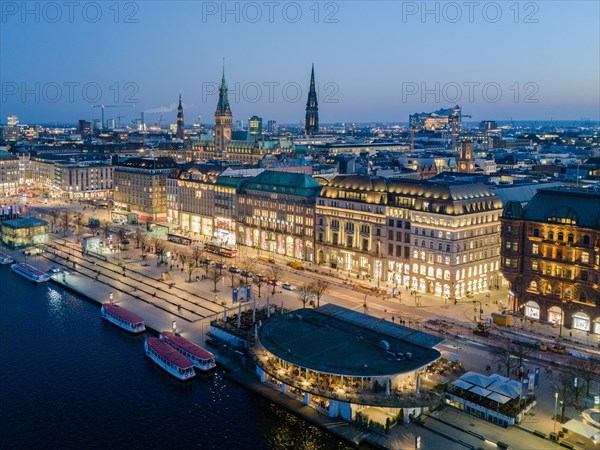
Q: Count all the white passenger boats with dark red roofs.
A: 3